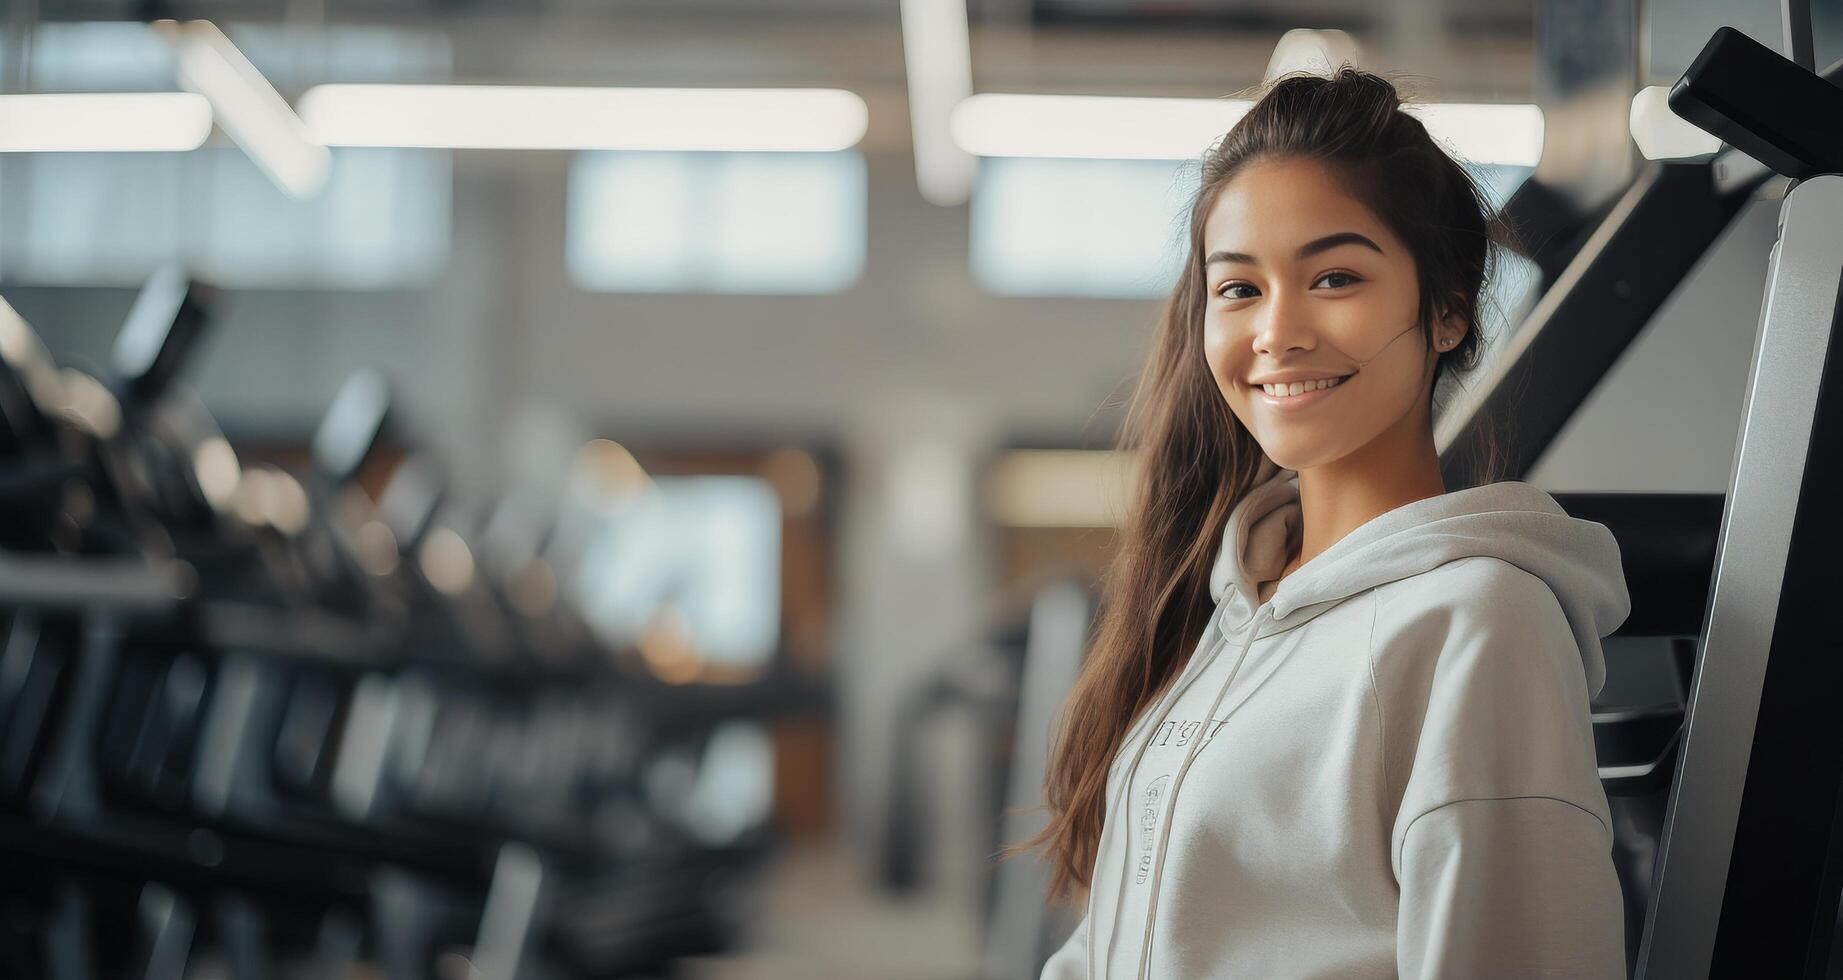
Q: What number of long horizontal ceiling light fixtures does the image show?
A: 3